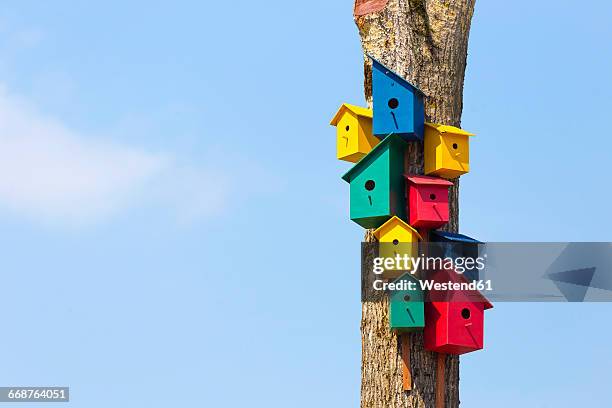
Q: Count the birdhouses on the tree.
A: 9